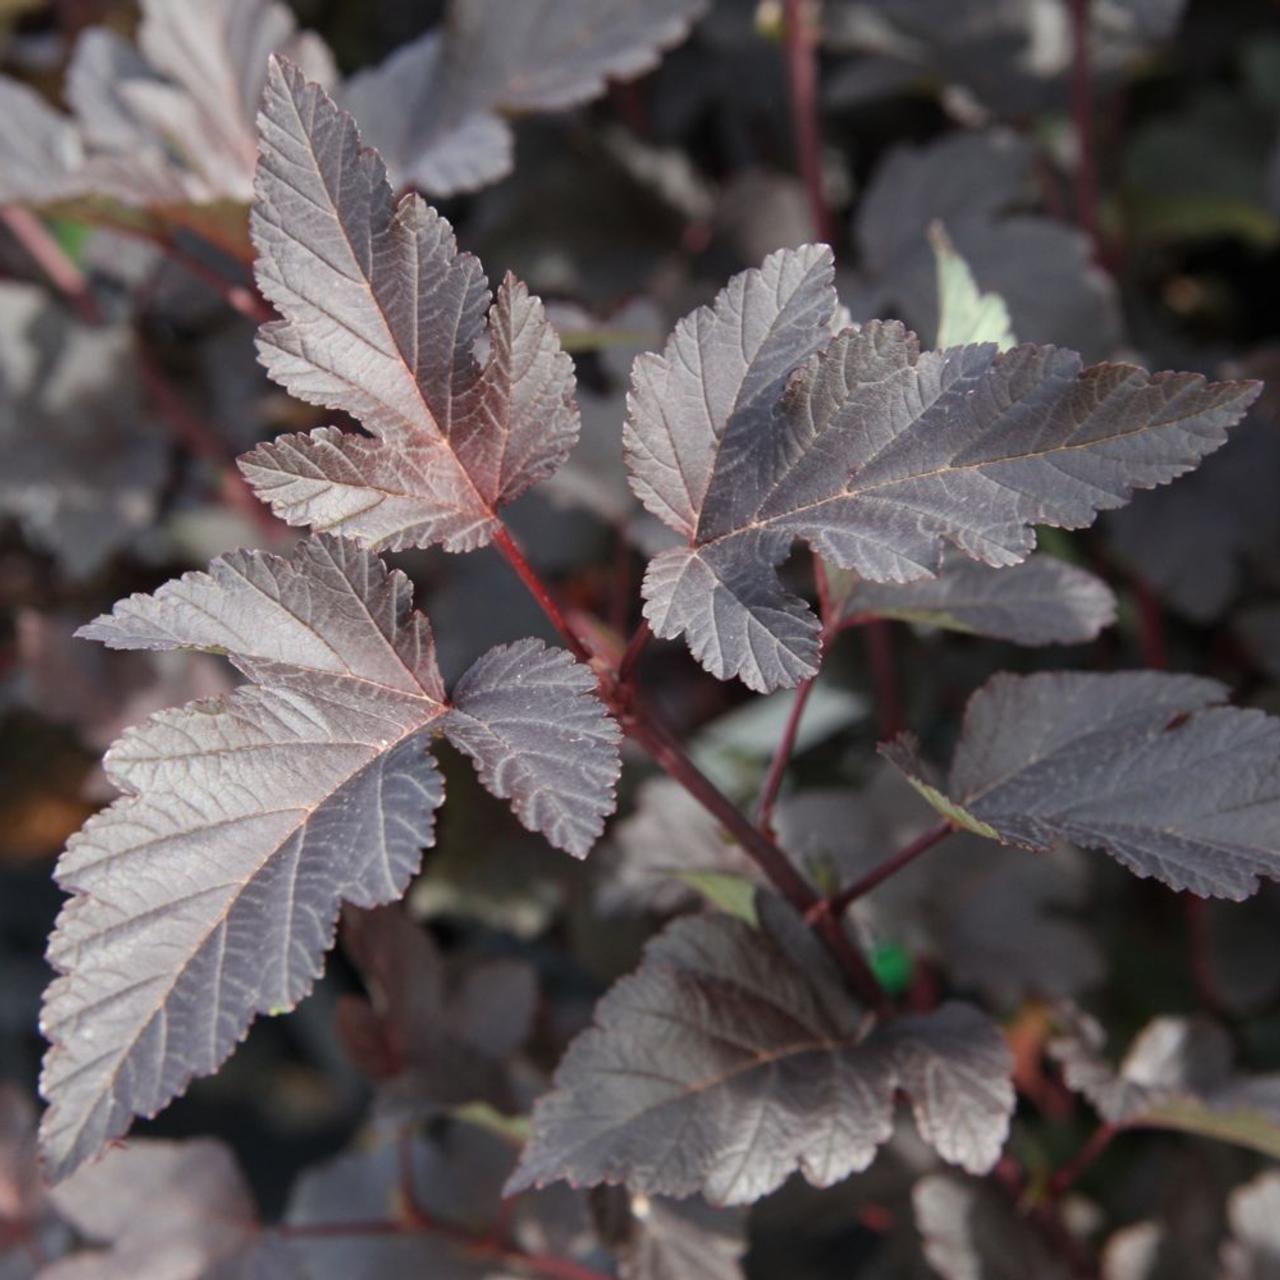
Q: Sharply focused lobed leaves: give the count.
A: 3